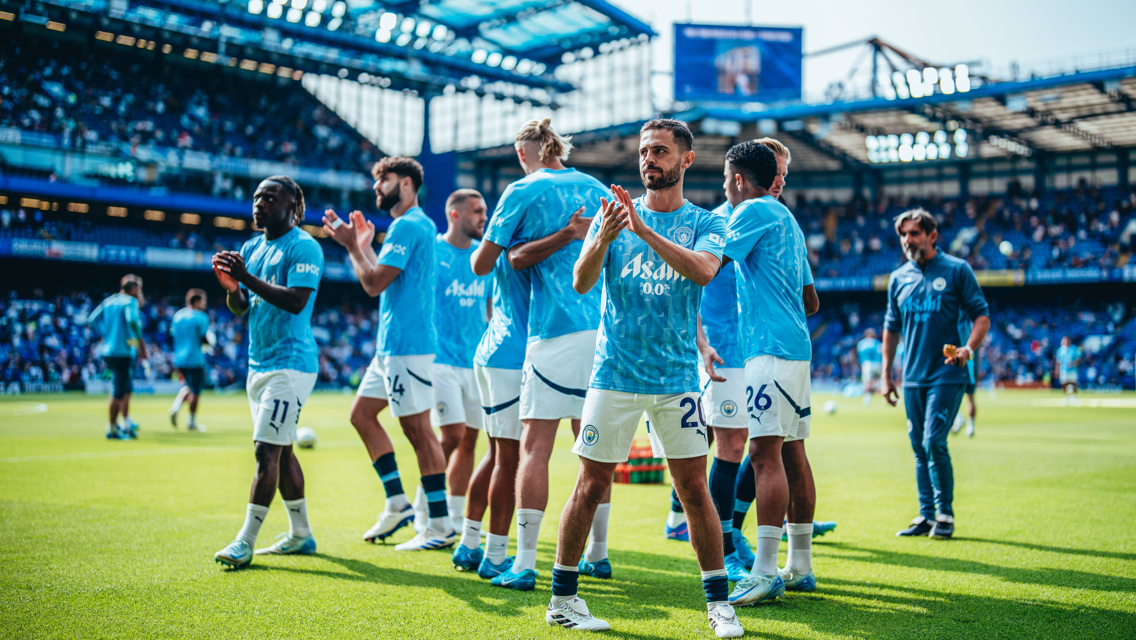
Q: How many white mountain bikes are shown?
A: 0